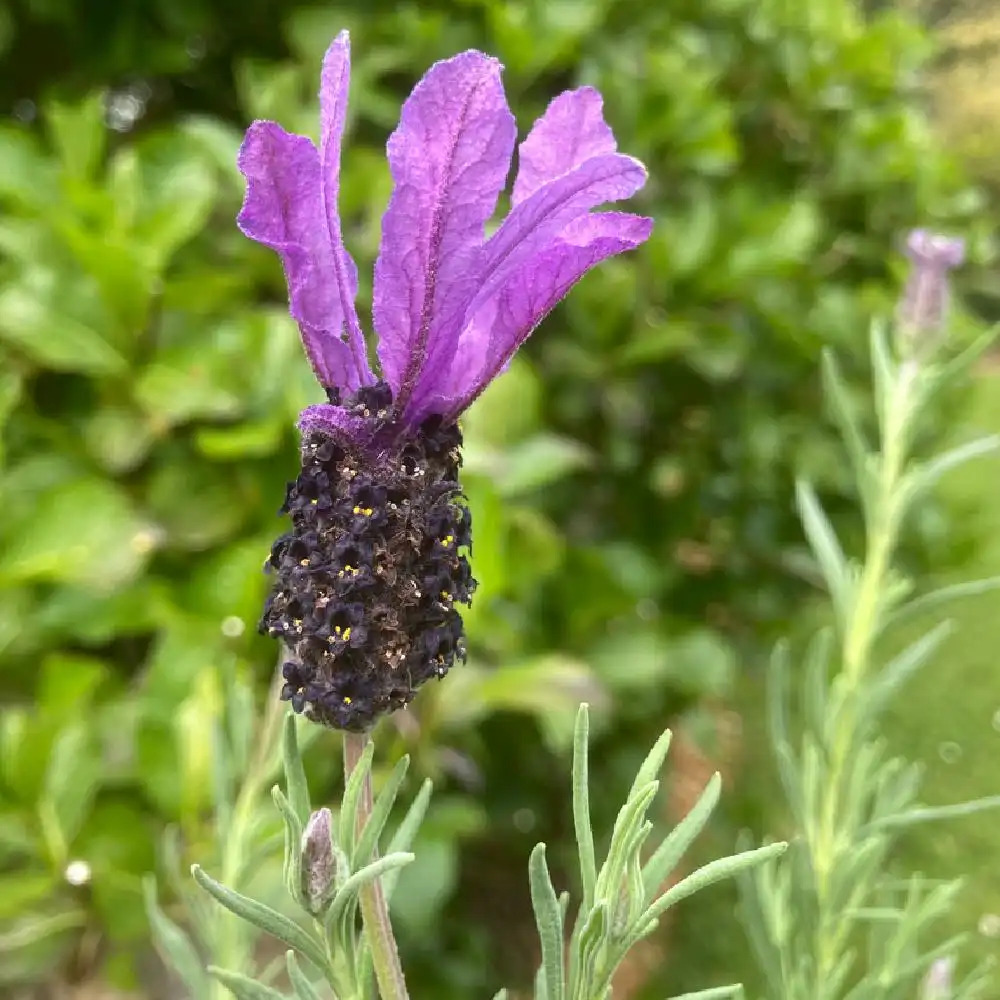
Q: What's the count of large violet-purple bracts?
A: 6